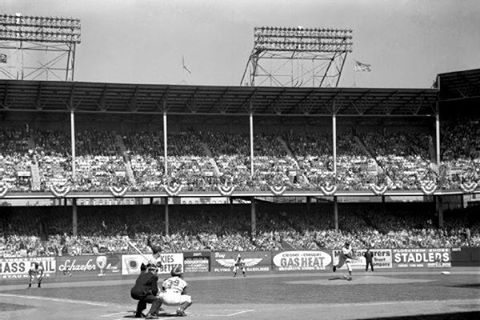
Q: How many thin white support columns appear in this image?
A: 5